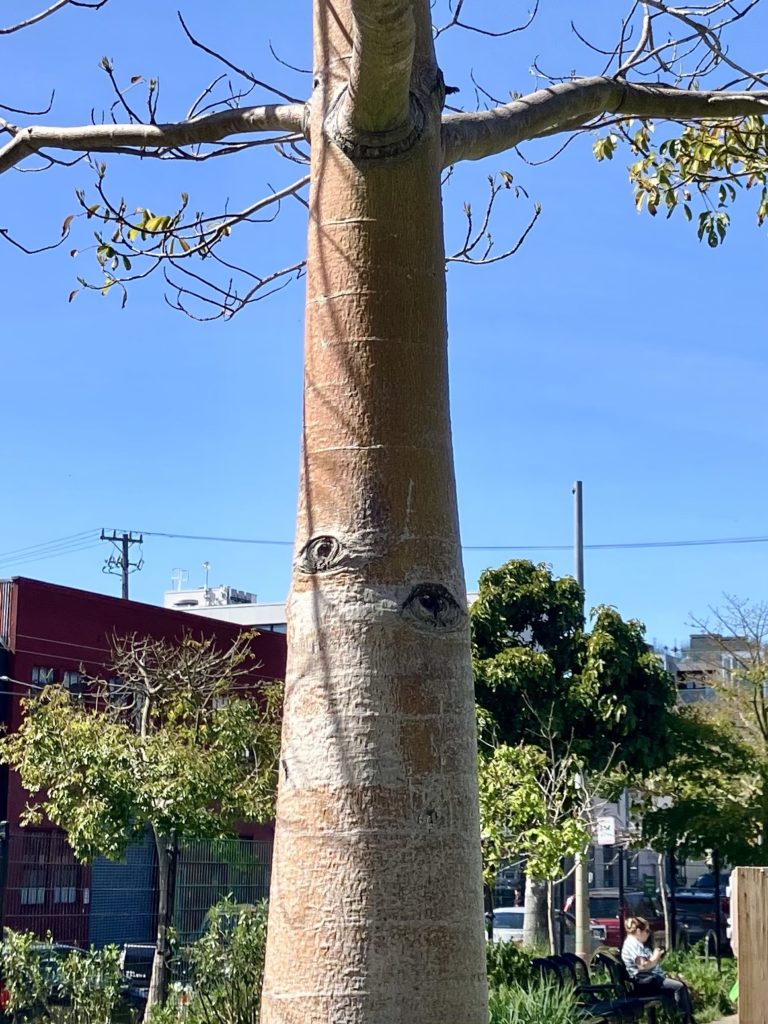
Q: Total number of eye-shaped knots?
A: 2